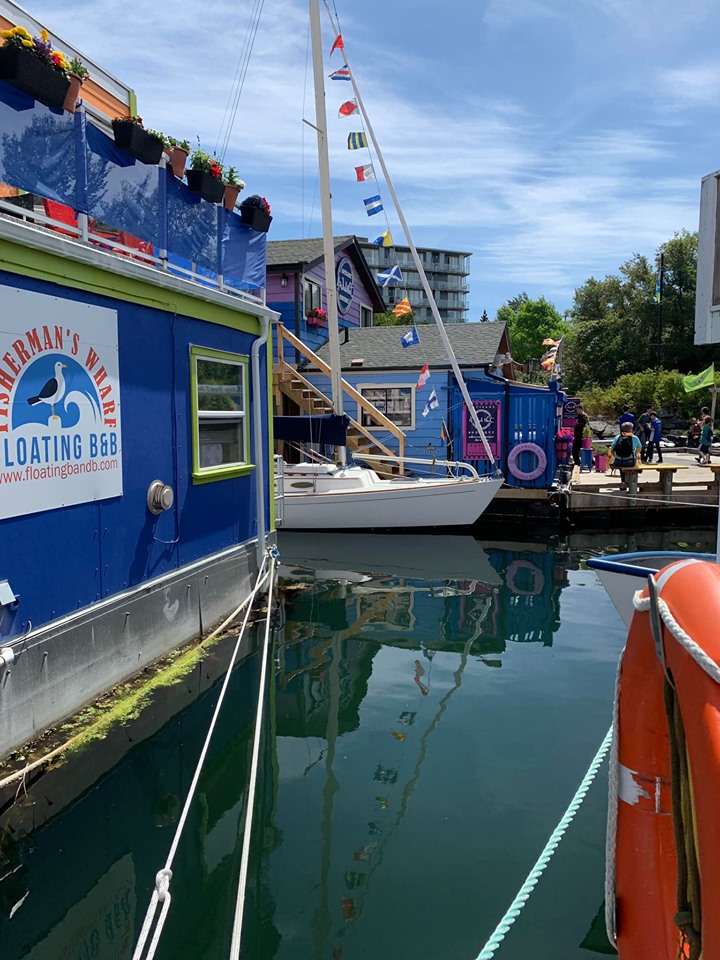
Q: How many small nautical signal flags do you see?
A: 12